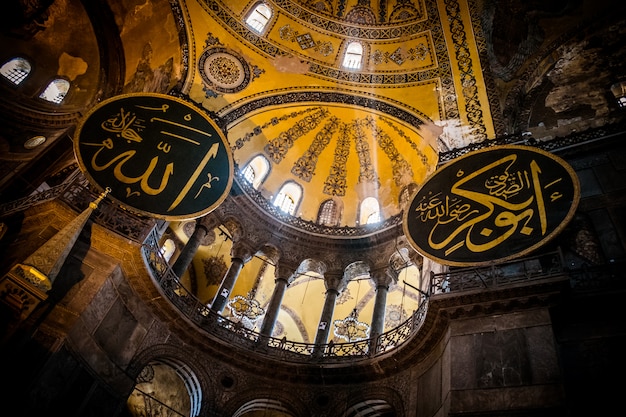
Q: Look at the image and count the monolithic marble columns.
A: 5